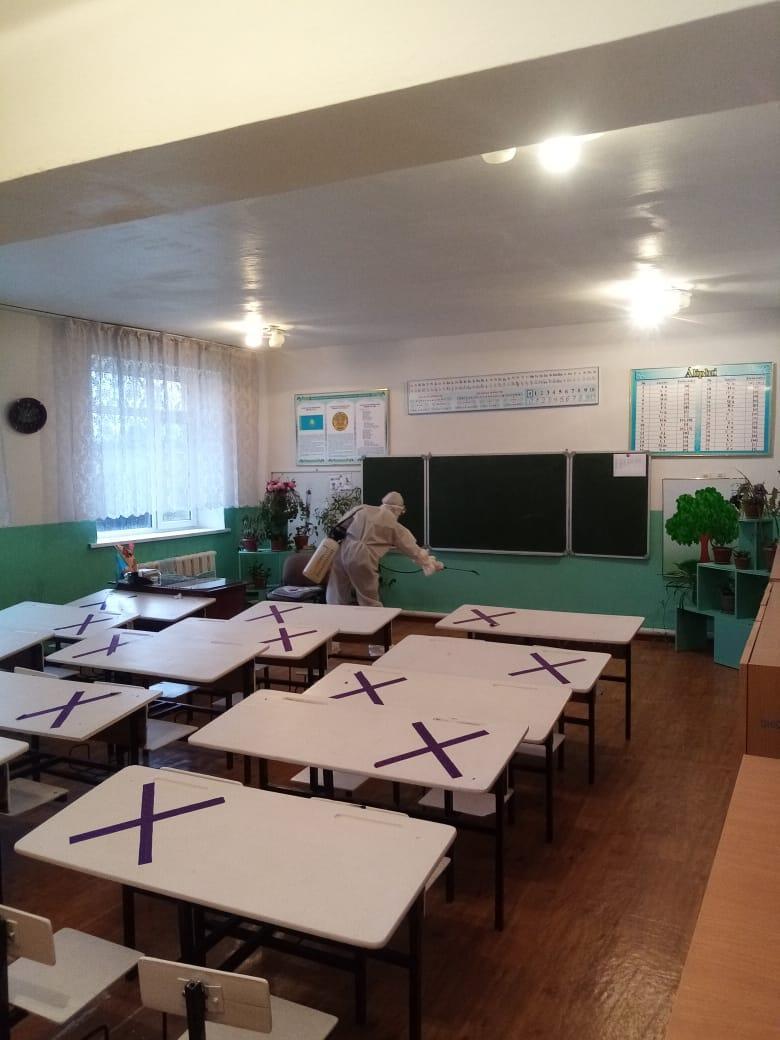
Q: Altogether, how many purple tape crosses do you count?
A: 11